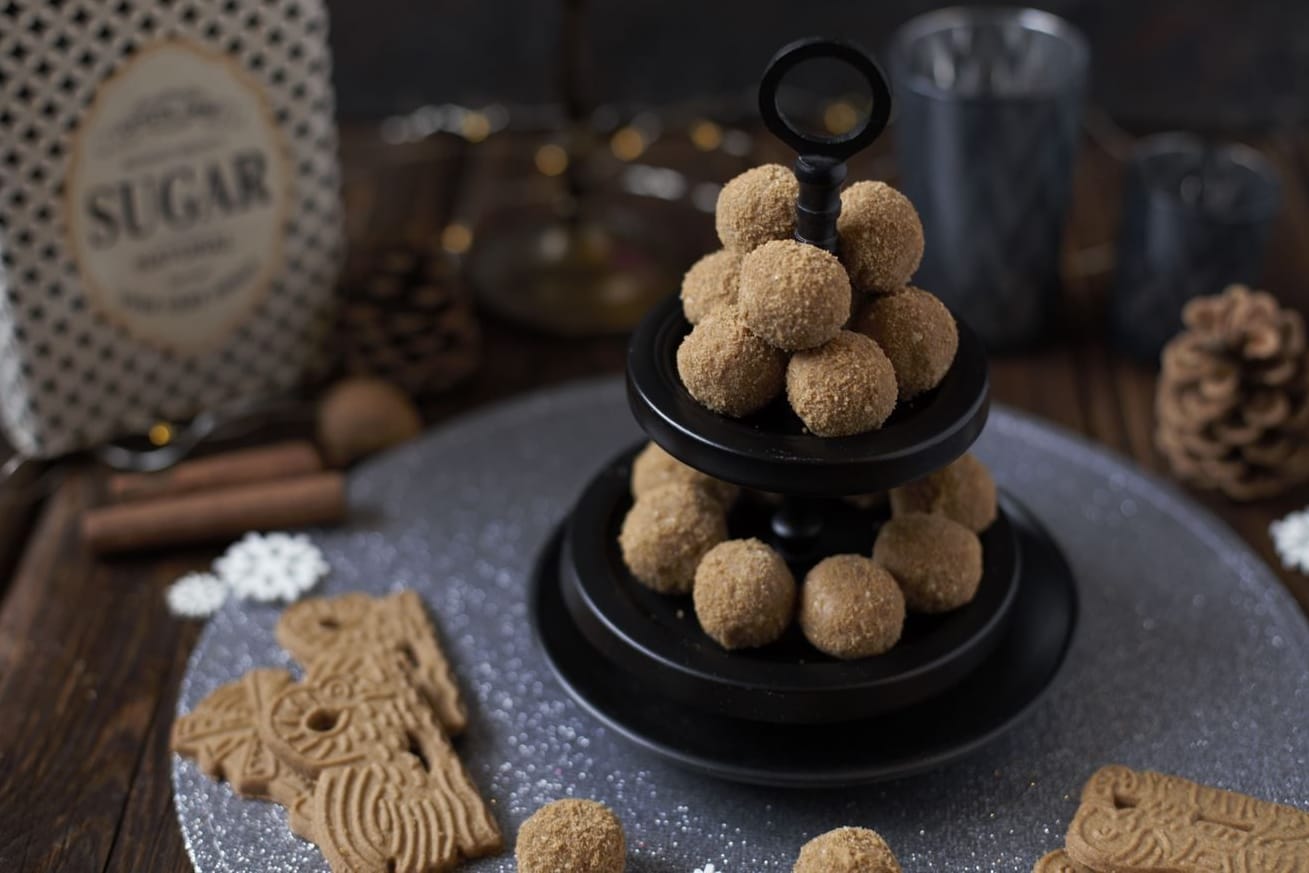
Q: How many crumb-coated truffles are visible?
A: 15